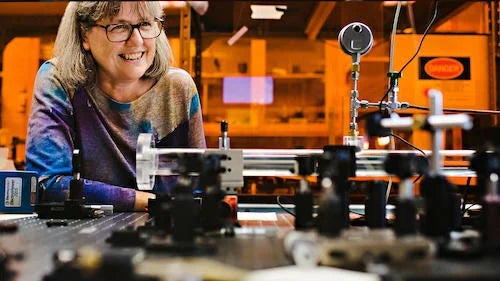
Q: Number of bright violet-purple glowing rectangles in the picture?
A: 1